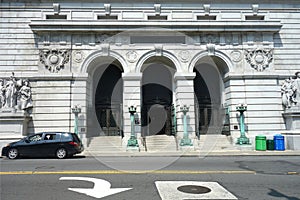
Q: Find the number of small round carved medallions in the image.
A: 4